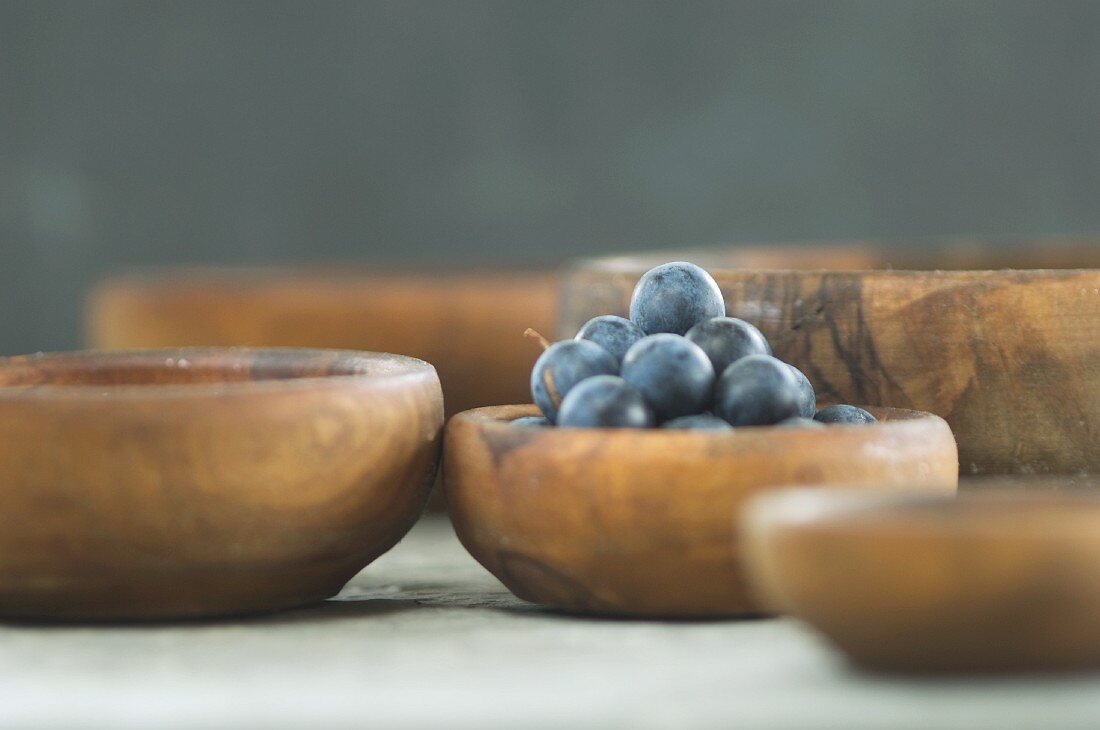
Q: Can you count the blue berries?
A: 12